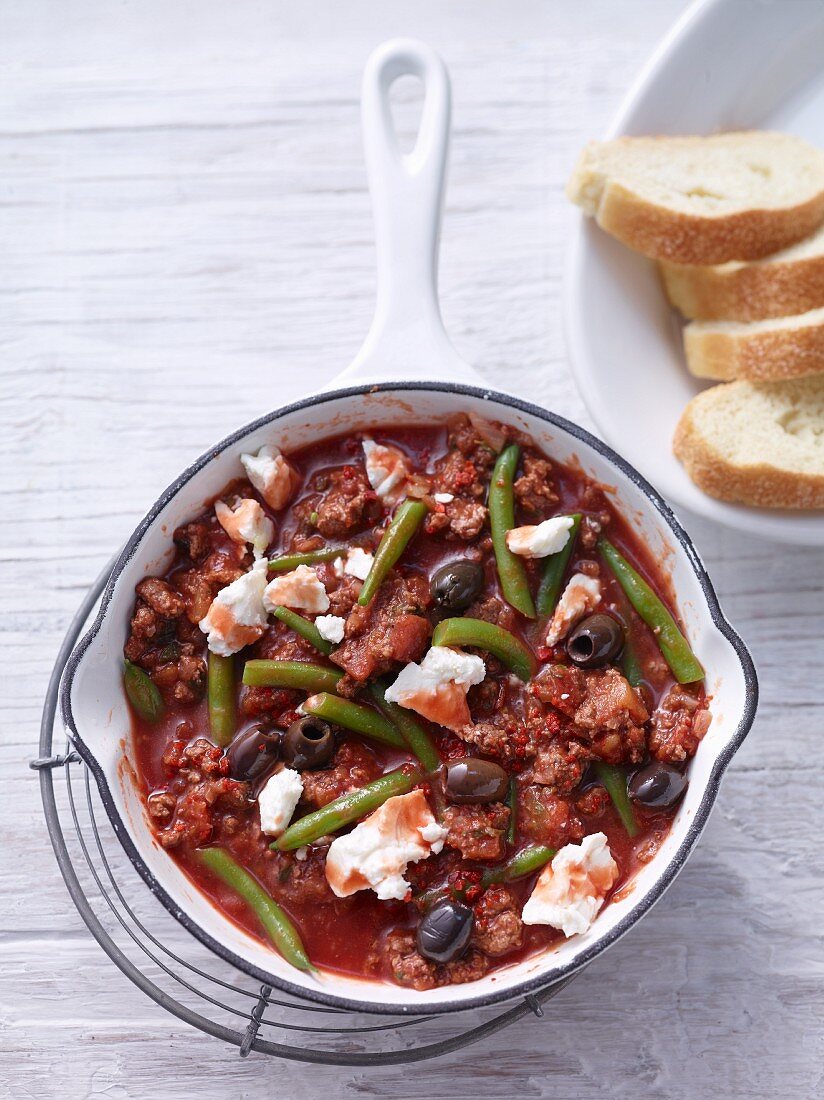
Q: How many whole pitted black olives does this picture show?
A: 7